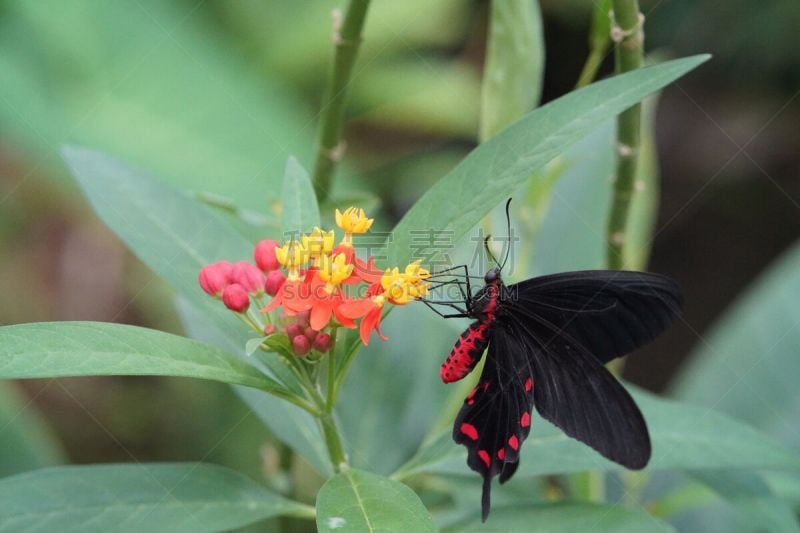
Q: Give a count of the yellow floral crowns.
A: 6